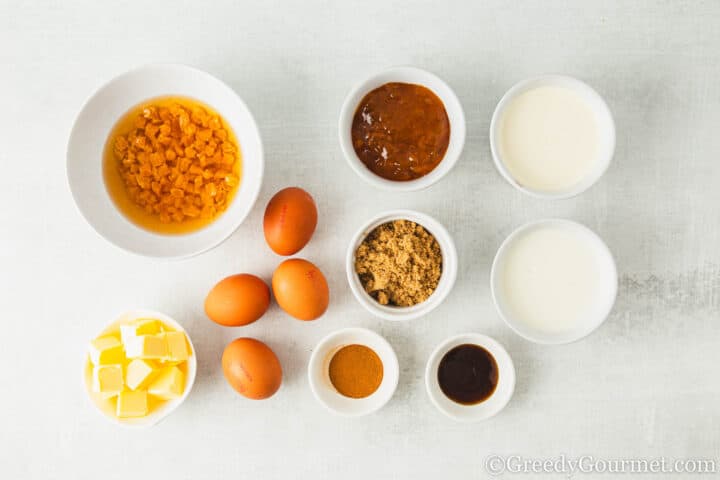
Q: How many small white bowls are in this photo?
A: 7